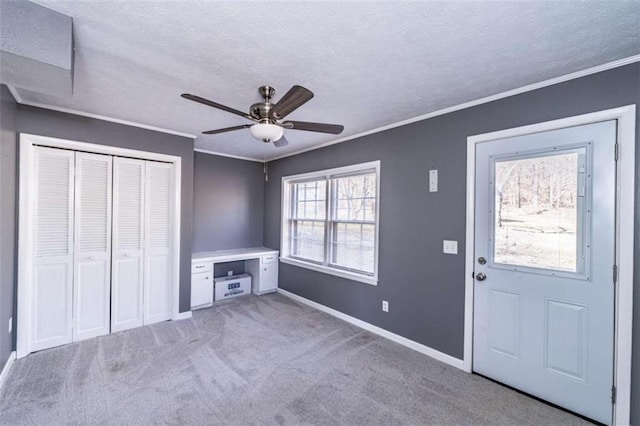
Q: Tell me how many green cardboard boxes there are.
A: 0